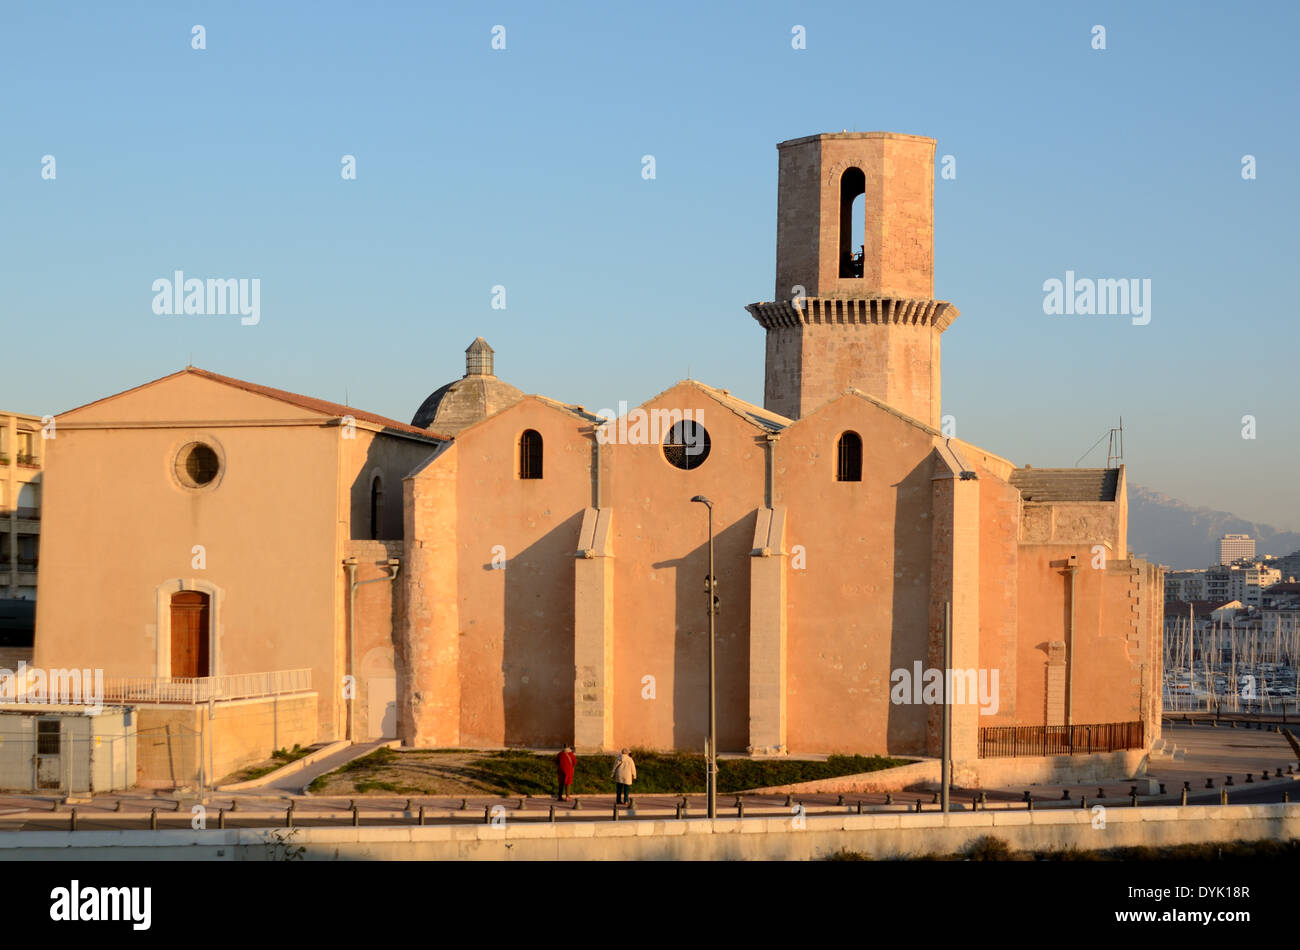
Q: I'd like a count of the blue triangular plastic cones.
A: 0